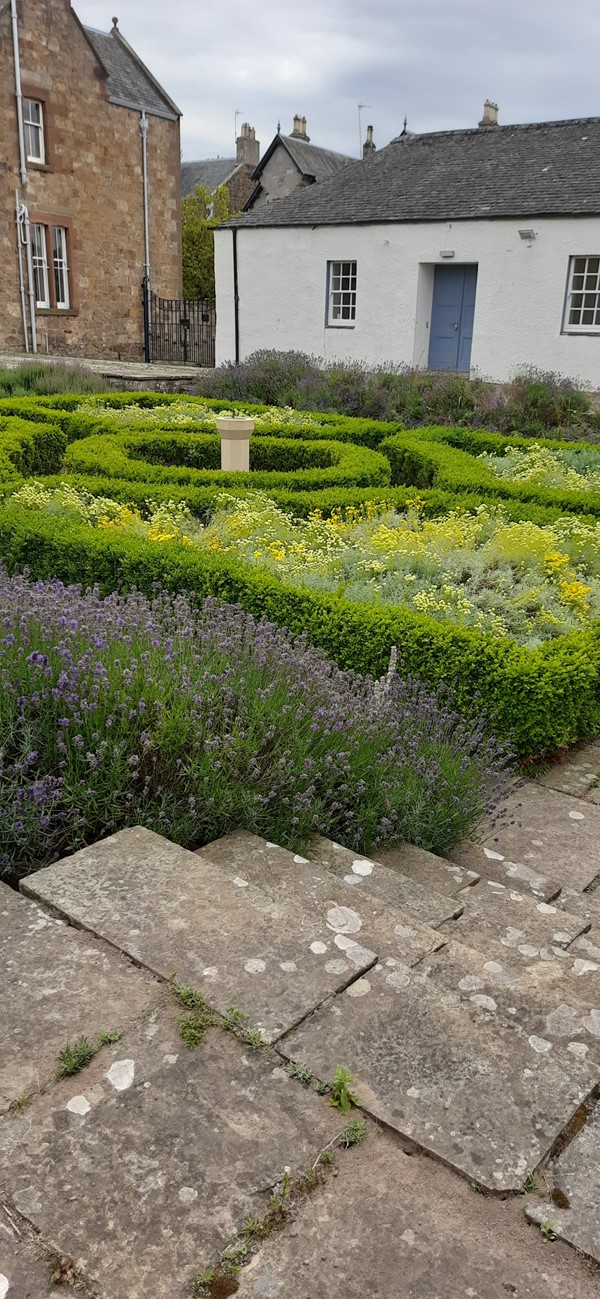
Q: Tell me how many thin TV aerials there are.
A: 2